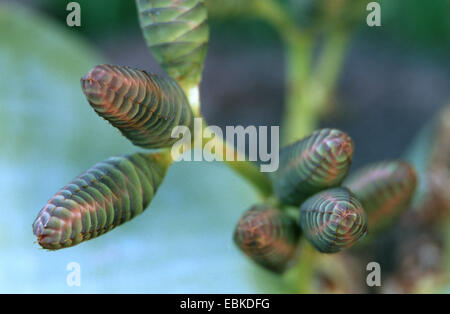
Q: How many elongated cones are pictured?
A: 7